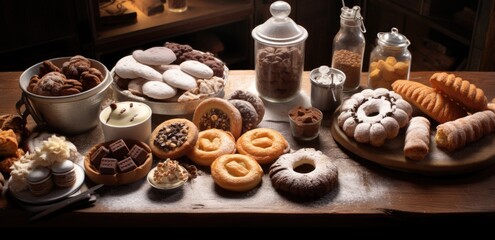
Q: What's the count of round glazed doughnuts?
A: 3